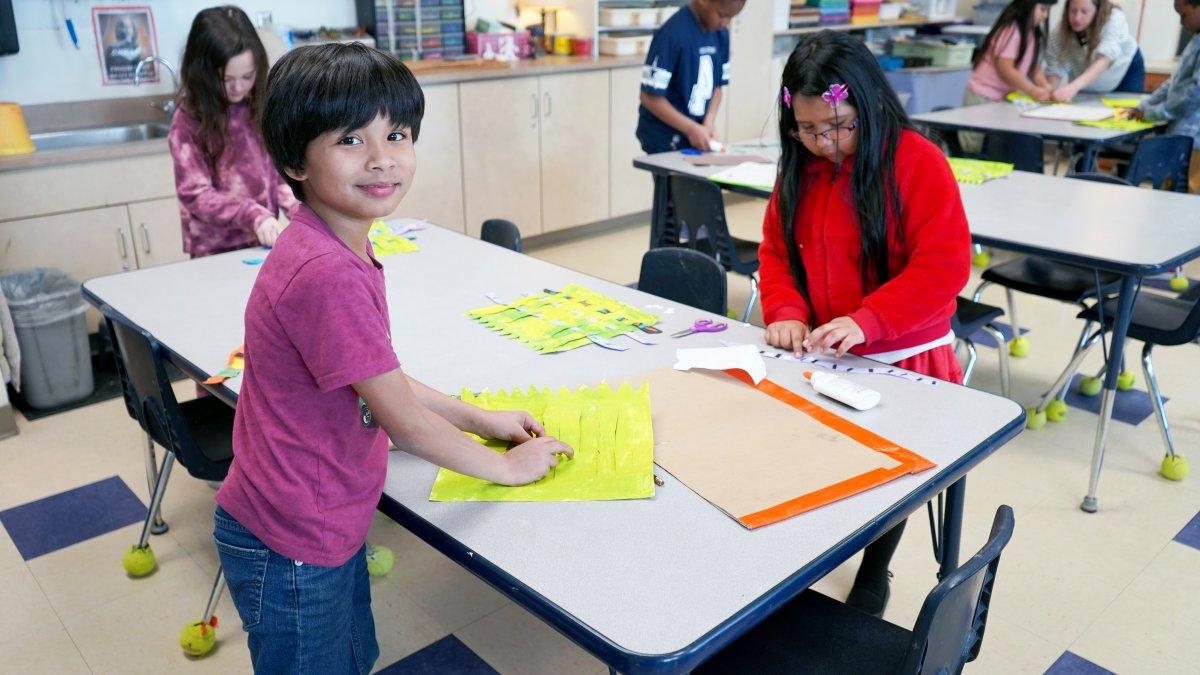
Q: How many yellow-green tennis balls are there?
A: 11